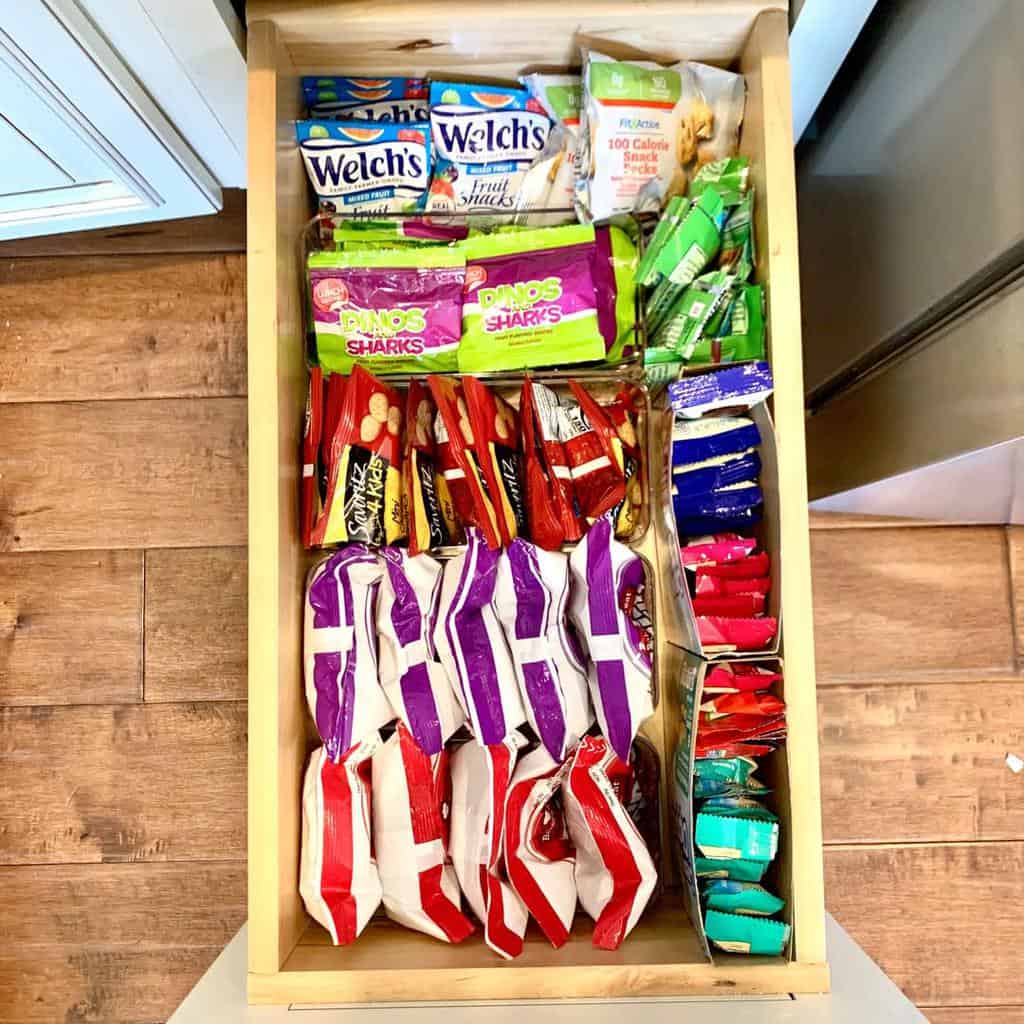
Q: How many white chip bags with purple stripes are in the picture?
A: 5